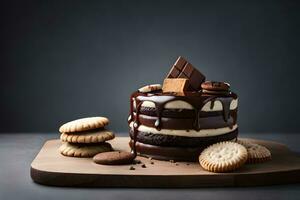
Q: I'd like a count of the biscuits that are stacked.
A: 3